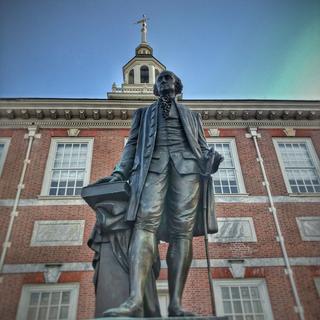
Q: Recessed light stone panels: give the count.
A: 3